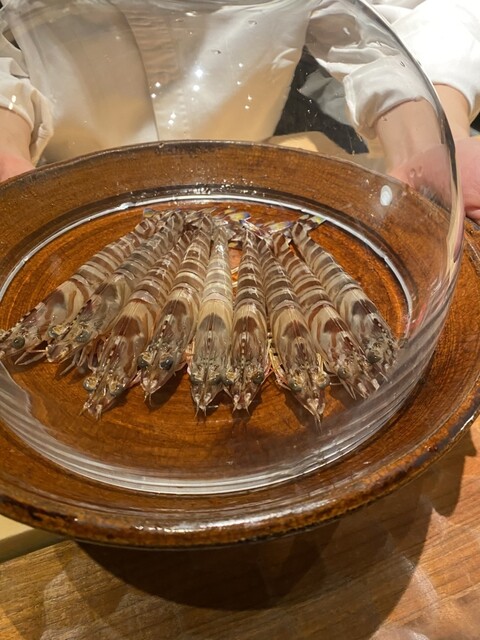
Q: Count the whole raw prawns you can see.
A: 9